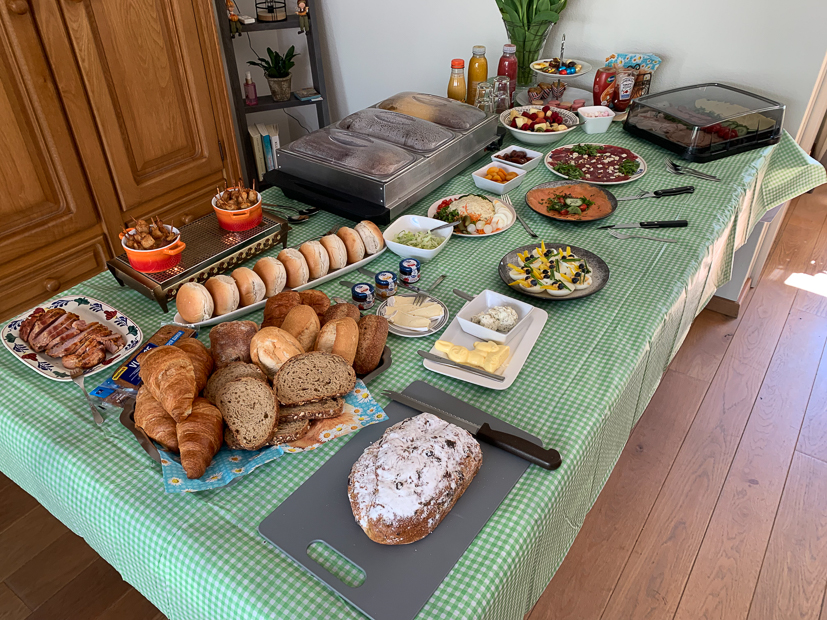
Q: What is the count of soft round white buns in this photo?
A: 9